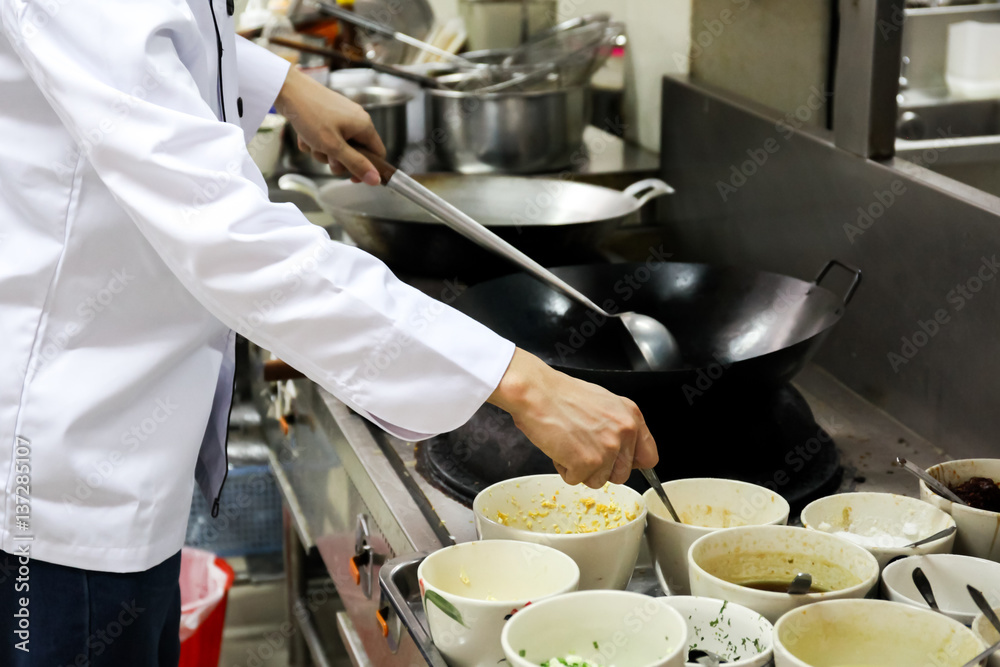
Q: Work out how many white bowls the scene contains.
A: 11